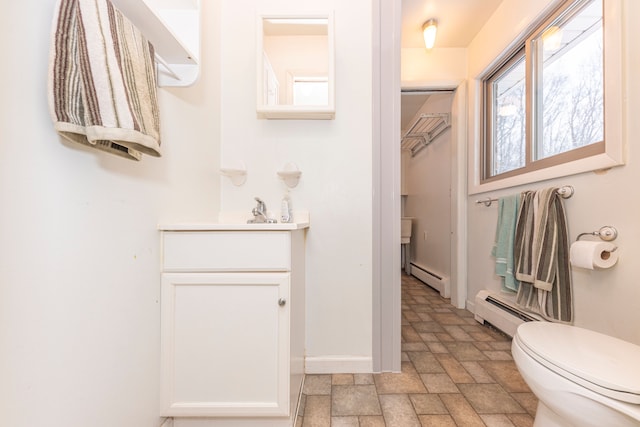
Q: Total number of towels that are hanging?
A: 3